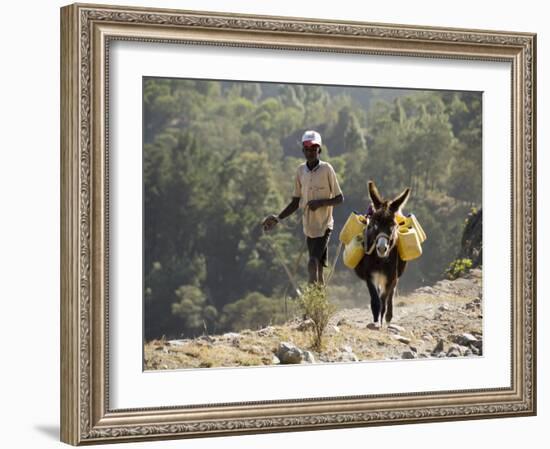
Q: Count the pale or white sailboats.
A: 0